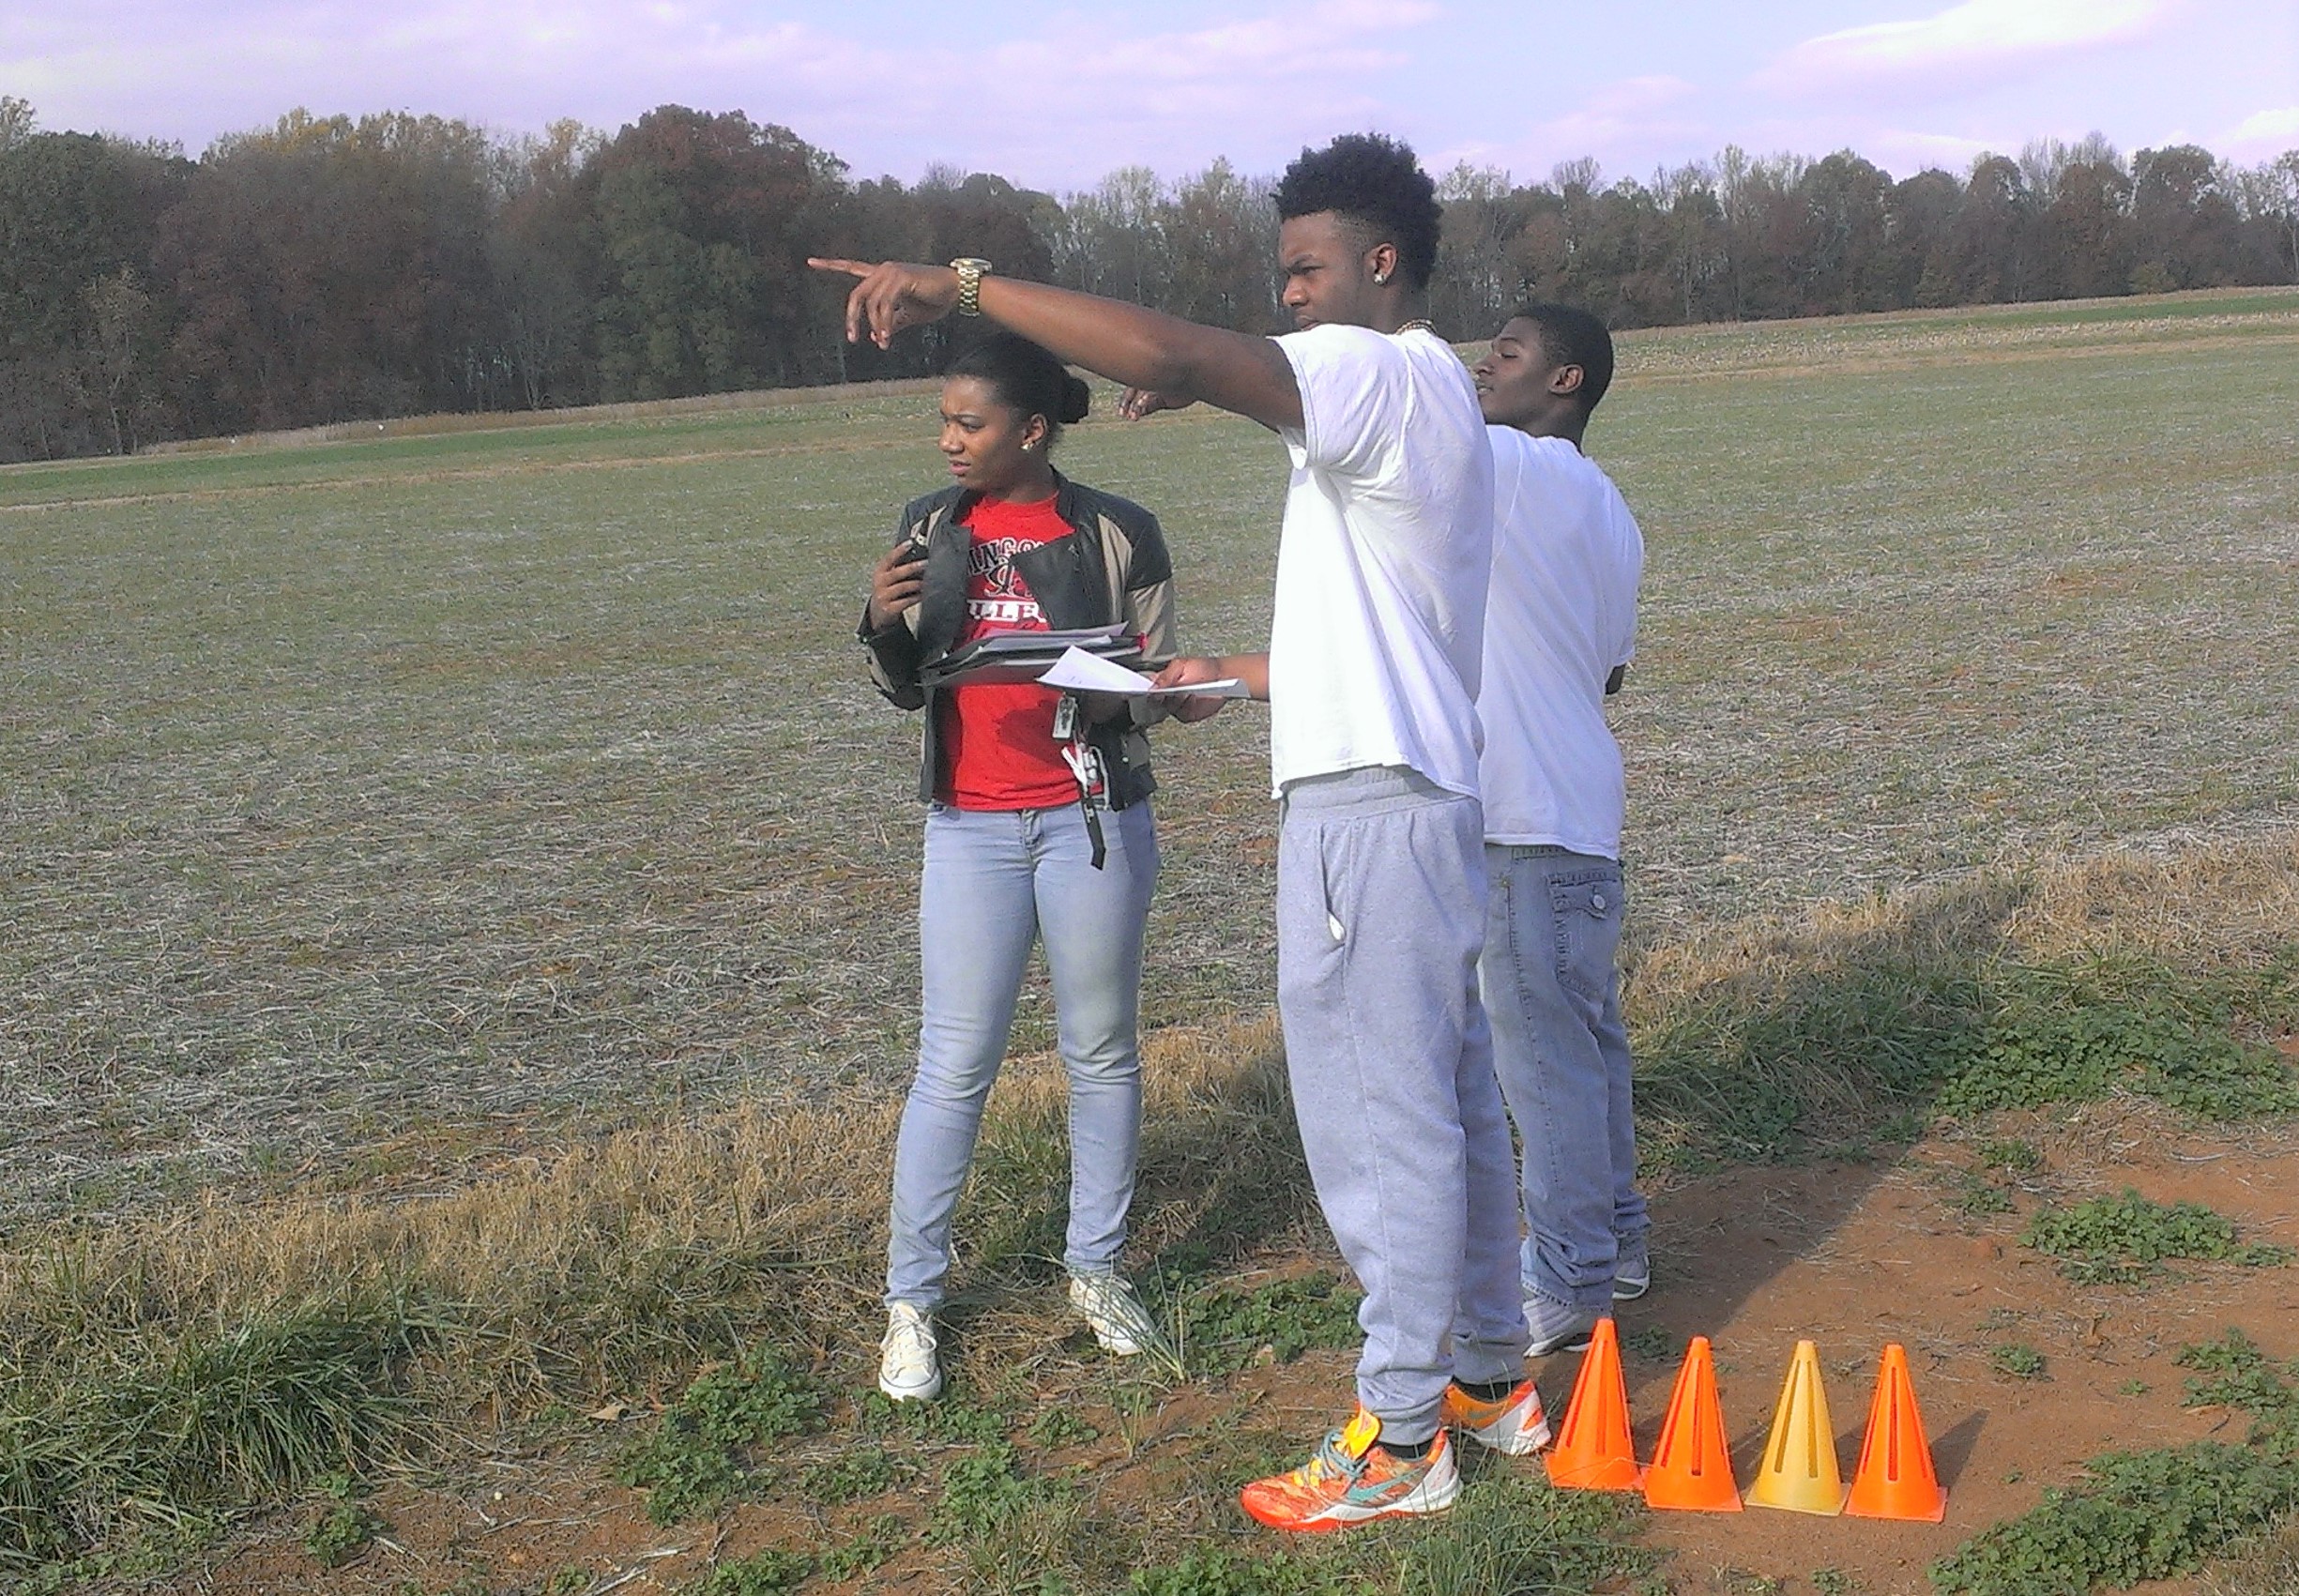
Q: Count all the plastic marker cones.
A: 4